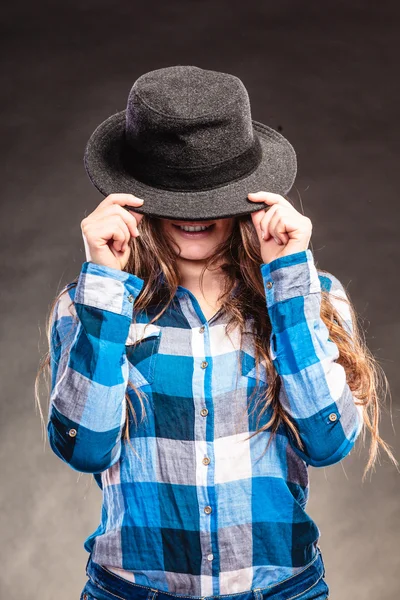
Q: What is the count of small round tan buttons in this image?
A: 10